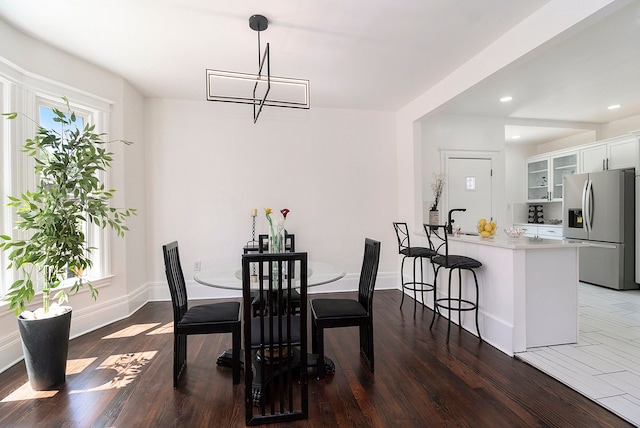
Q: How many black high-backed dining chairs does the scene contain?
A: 4